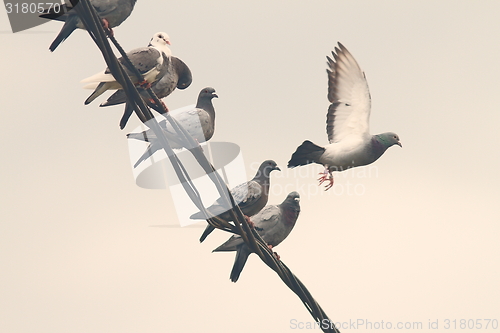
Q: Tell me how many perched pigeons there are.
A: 6